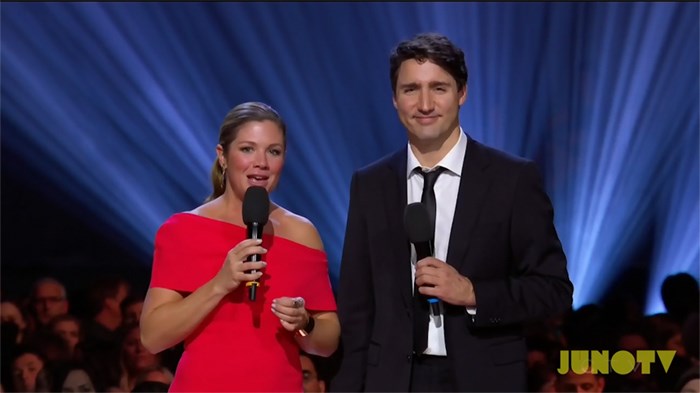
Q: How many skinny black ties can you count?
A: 1